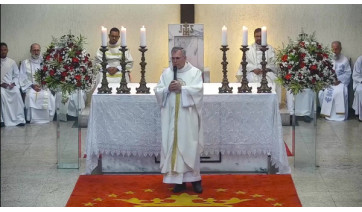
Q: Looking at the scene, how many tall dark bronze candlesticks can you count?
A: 6